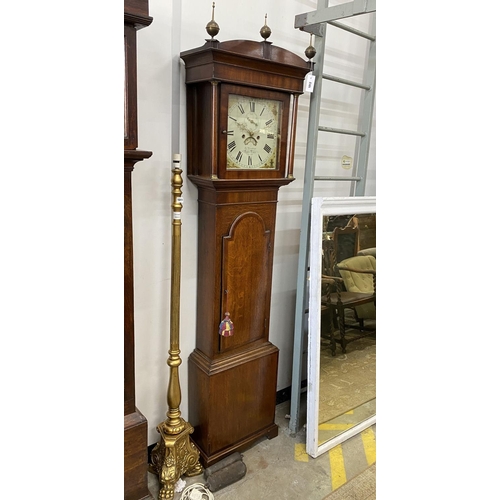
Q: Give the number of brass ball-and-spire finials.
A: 3